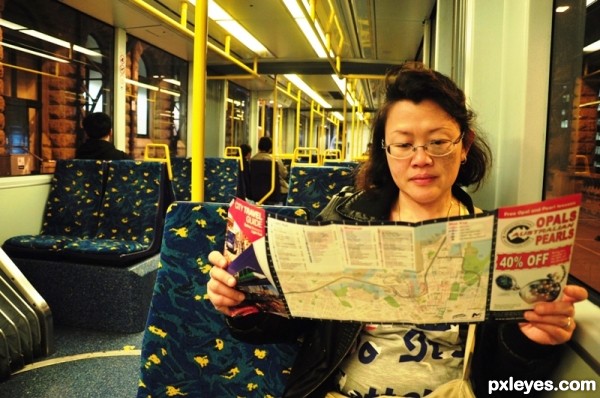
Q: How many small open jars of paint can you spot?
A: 0